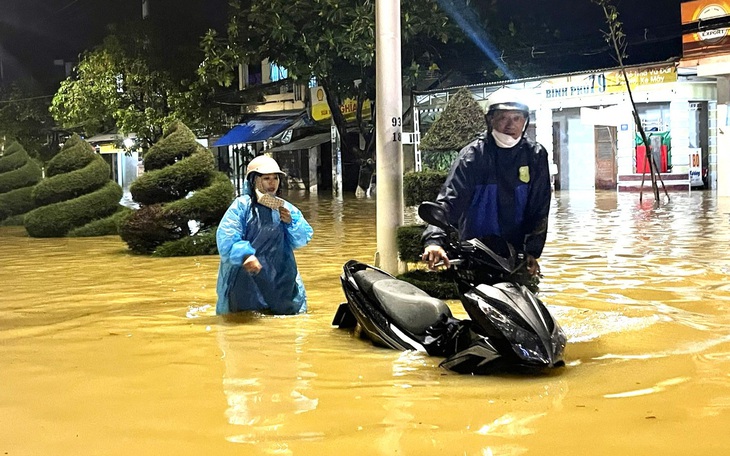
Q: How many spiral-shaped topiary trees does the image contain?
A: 3